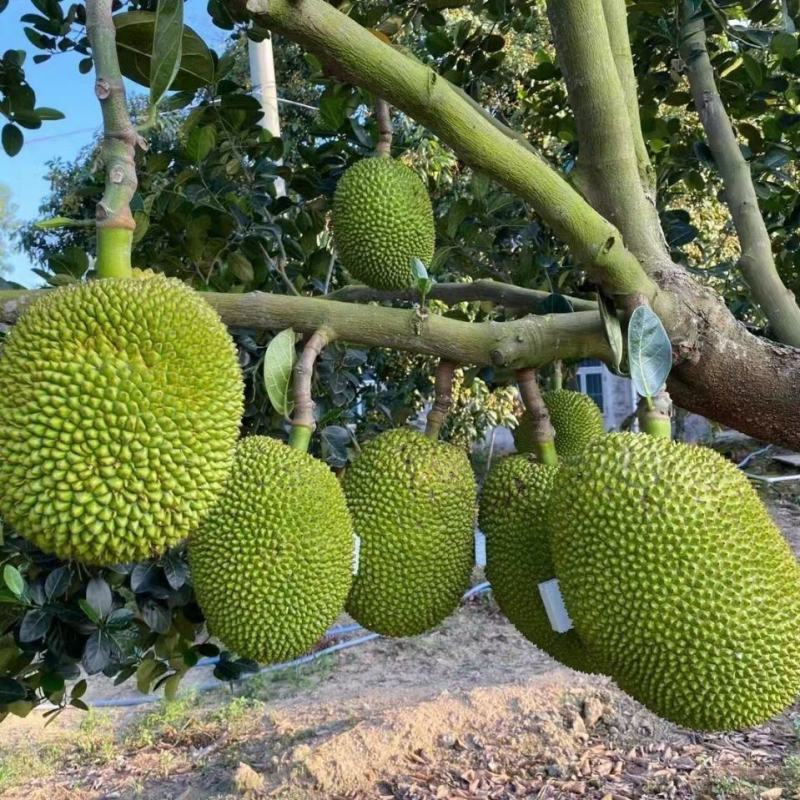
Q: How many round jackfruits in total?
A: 7